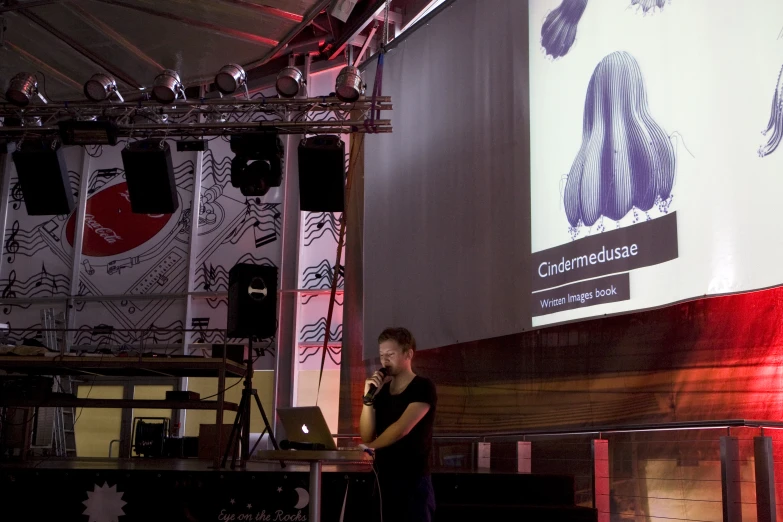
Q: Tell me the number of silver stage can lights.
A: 6